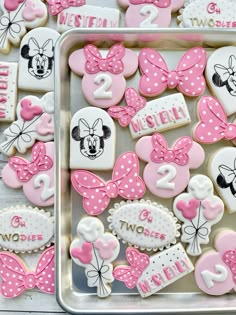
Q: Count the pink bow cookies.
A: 4